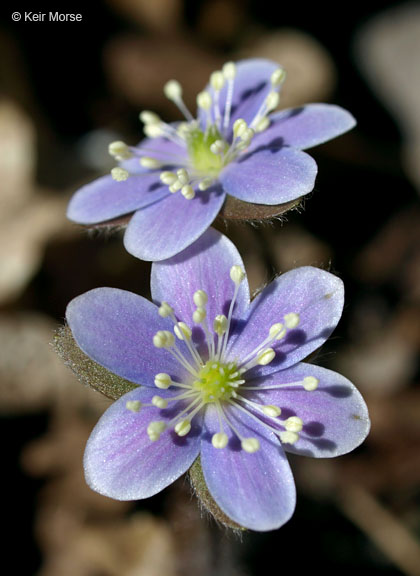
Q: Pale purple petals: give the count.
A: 12